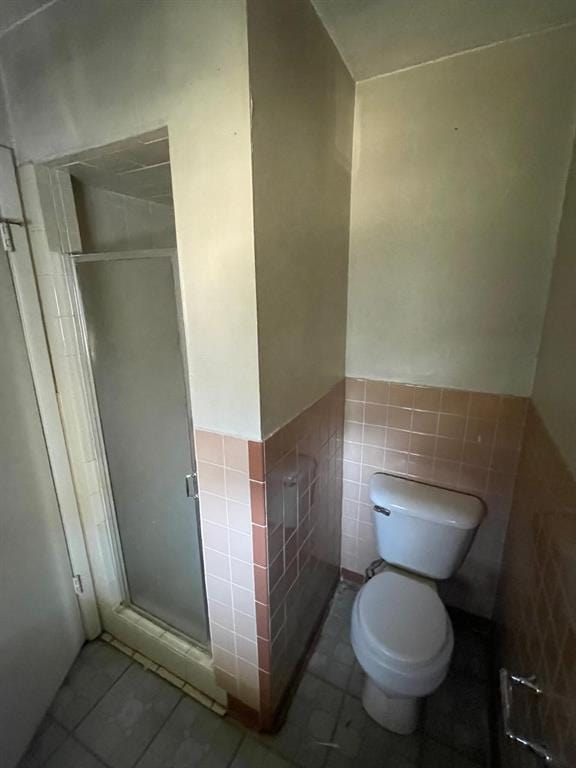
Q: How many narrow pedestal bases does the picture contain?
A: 1